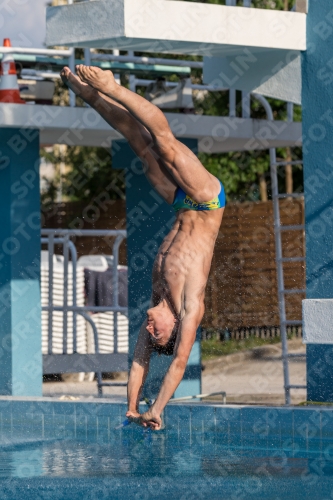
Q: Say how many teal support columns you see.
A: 3